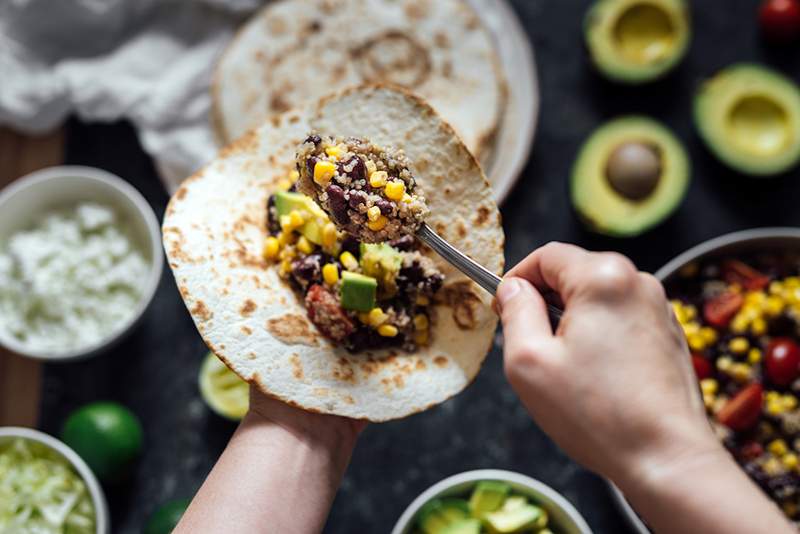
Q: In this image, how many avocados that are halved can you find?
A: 3